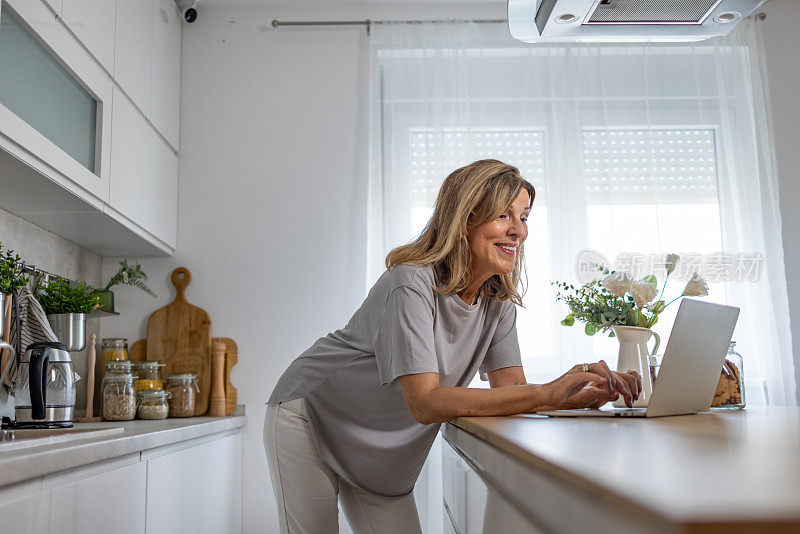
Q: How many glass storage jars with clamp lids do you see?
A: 6